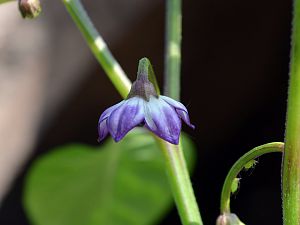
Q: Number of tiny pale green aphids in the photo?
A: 2